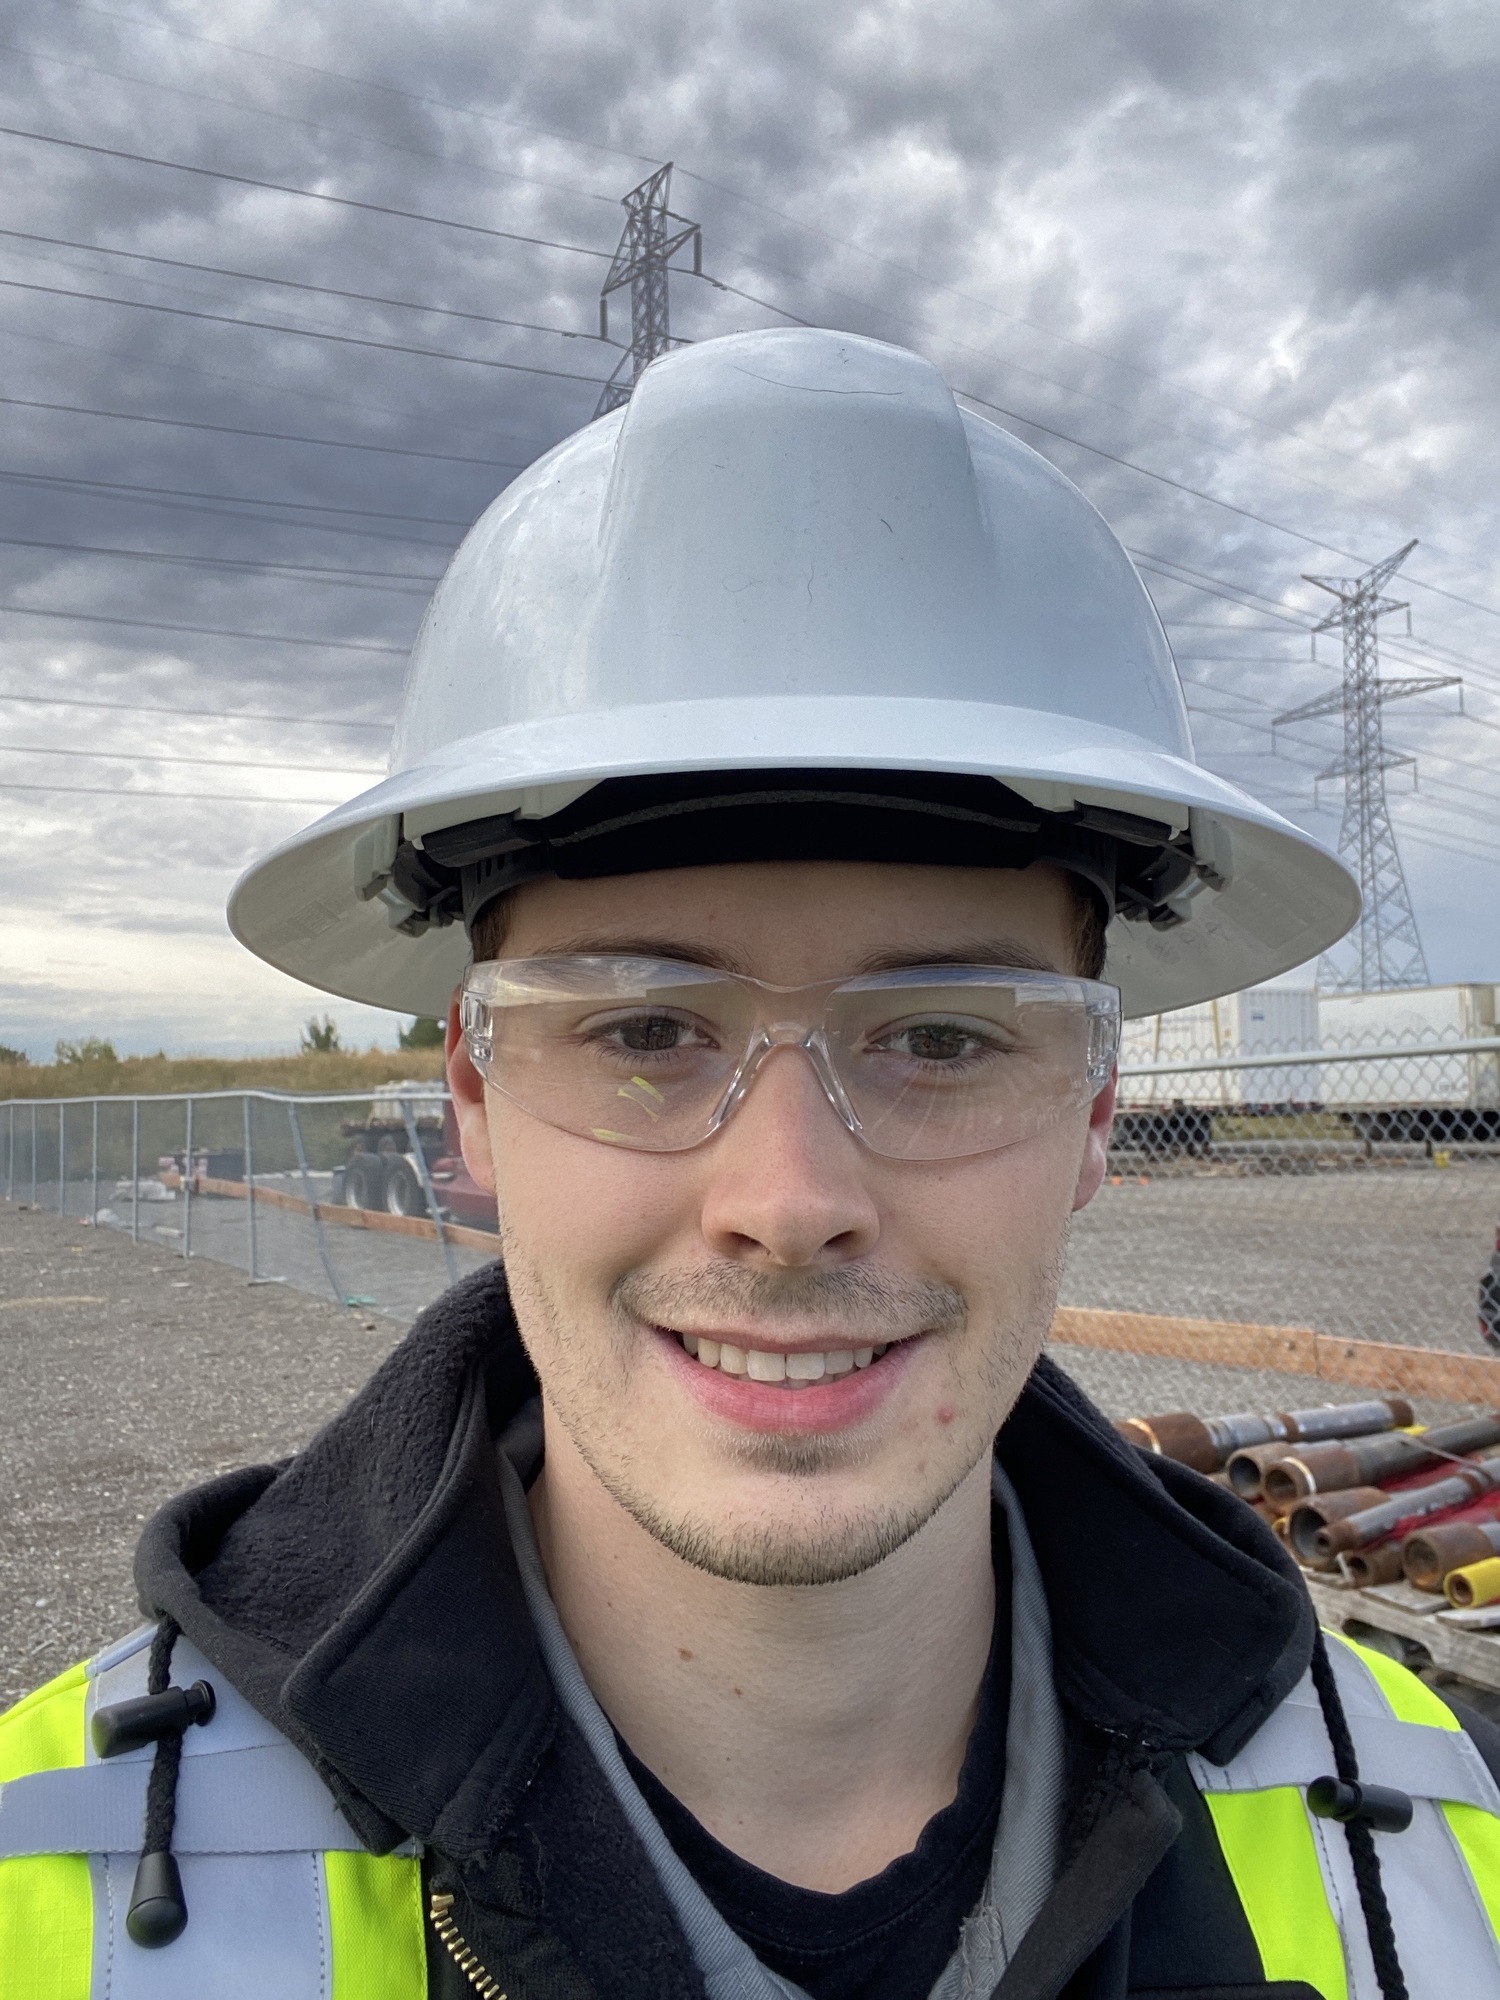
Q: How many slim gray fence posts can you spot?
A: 9